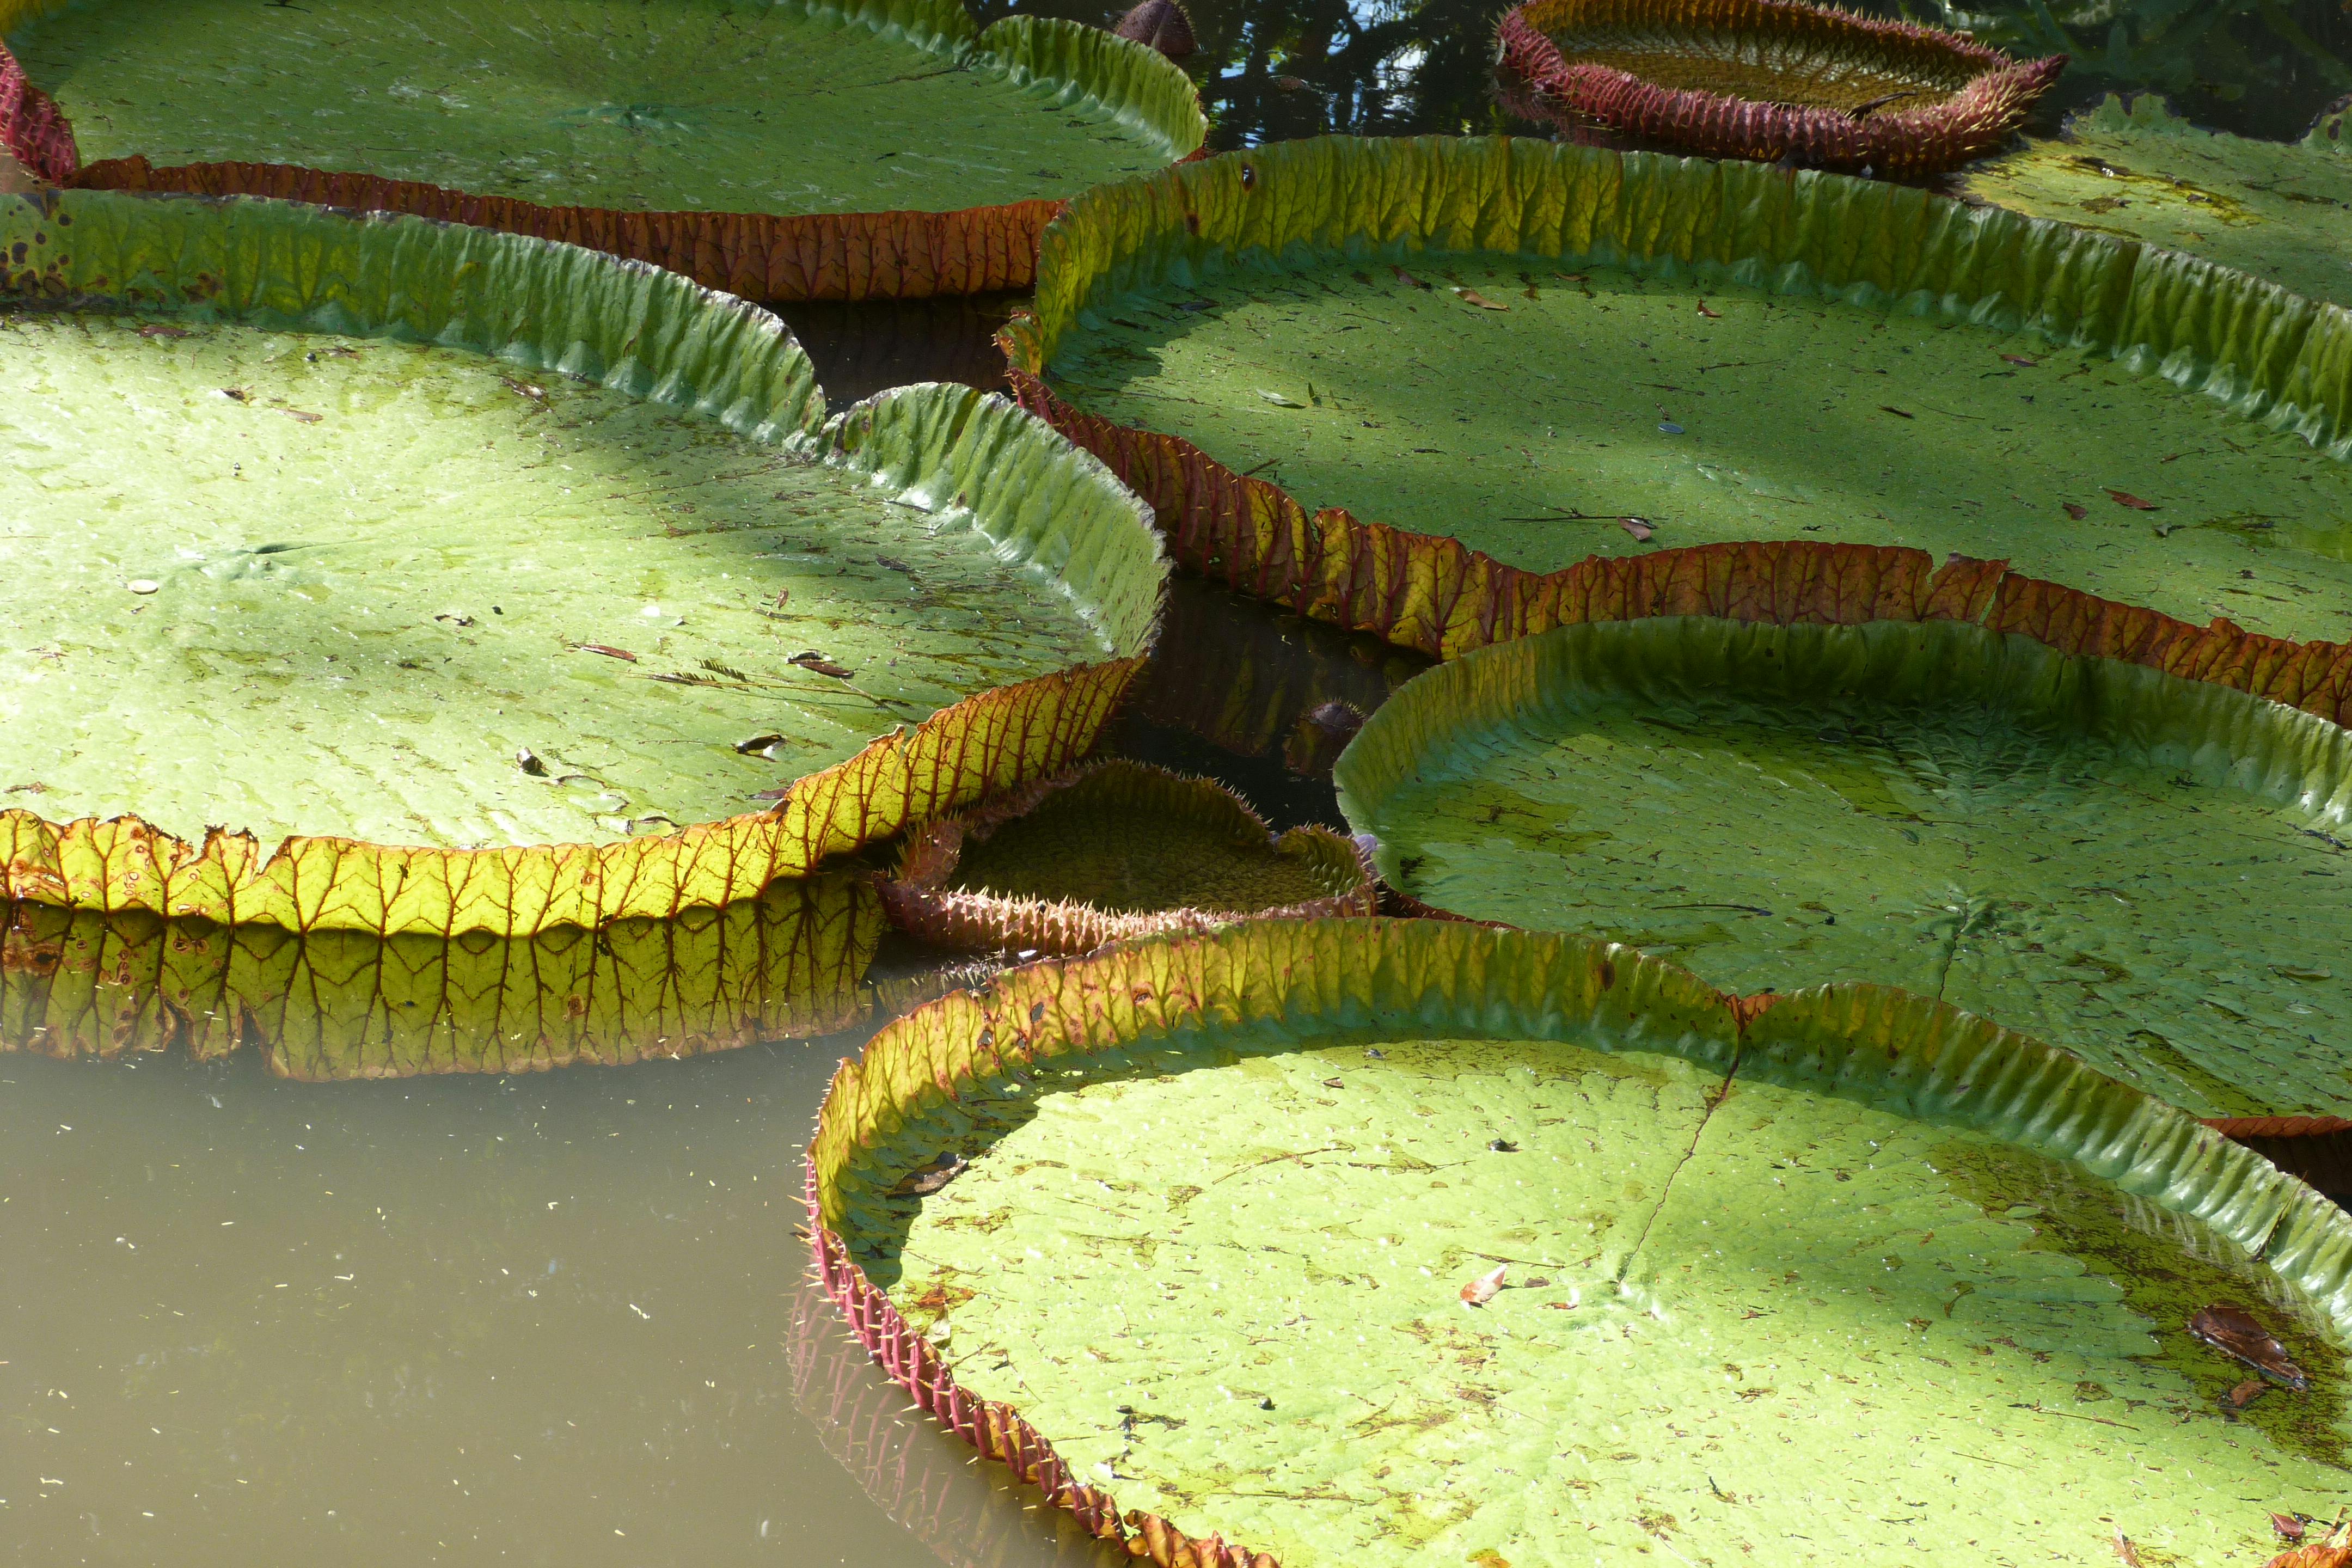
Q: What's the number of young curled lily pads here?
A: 2